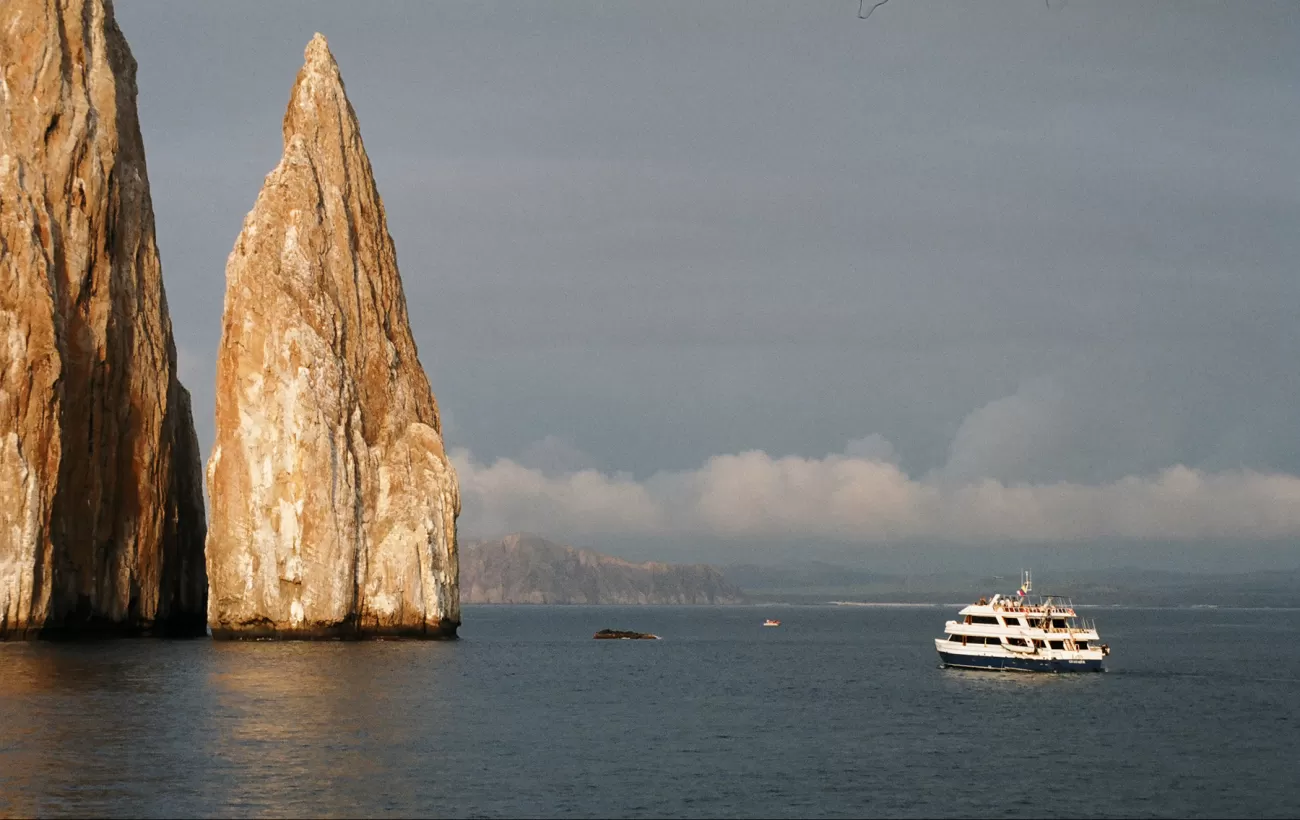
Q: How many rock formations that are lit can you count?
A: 2